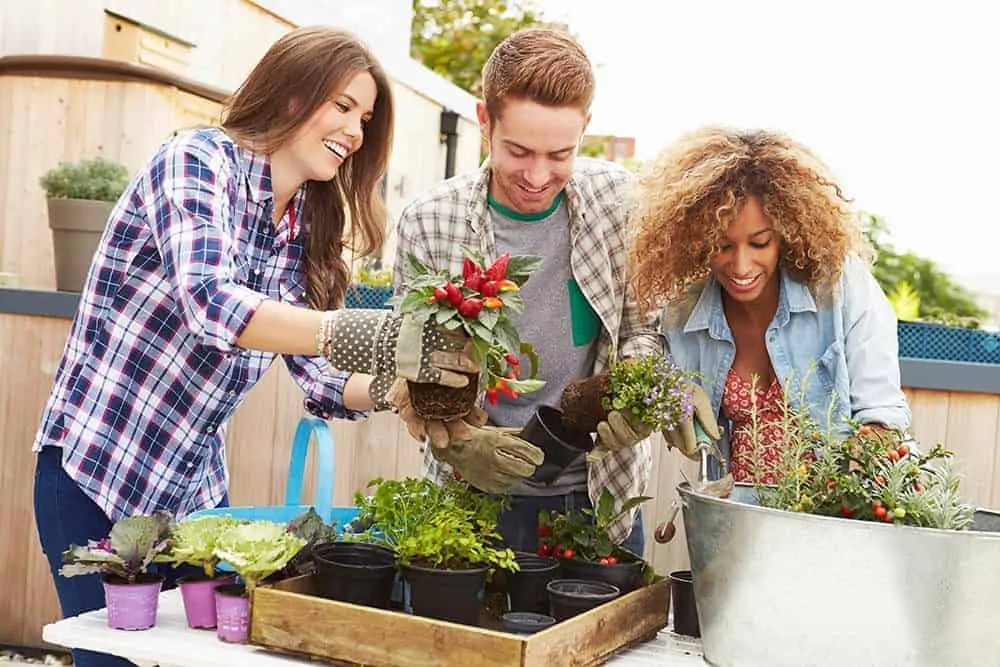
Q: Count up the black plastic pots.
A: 8